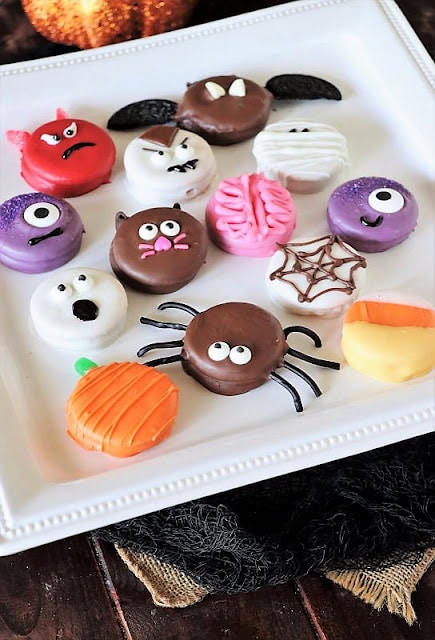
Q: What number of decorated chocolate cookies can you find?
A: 13